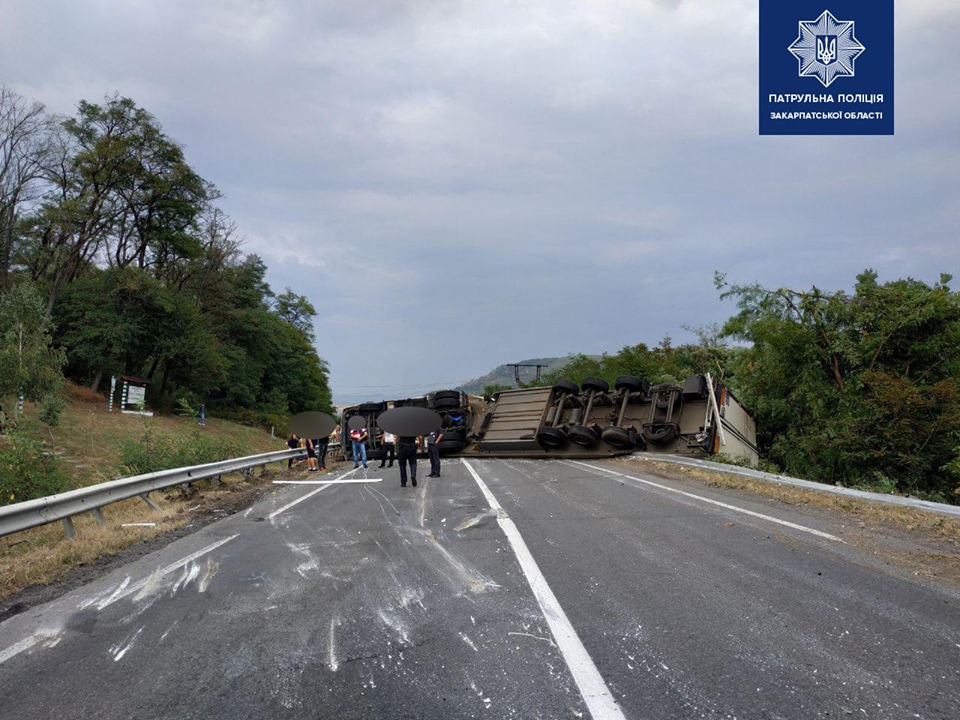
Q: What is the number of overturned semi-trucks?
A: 1